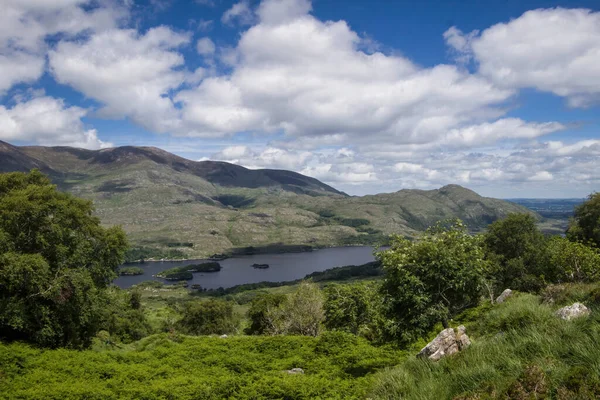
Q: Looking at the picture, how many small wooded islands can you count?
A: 3